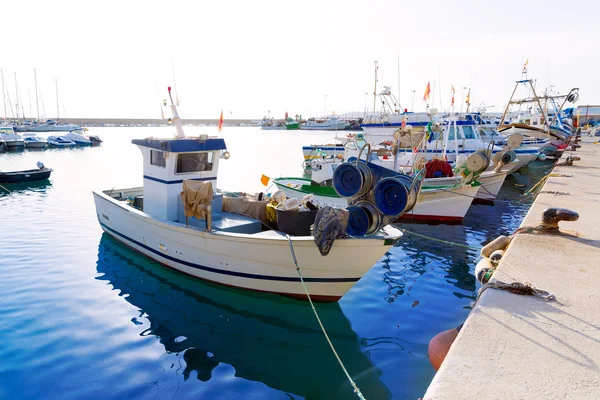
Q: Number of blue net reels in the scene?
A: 3